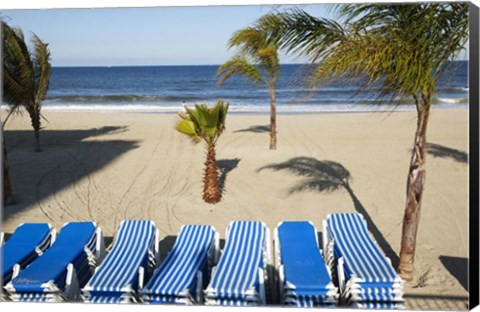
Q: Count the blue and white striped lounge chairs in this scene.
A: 4